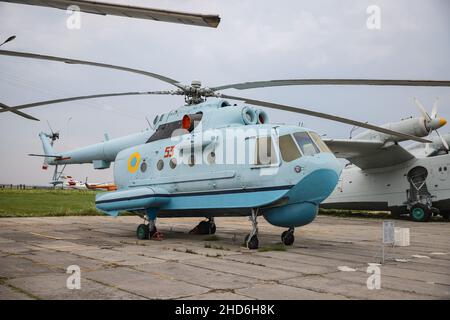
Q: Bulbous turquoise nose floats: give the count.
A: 1